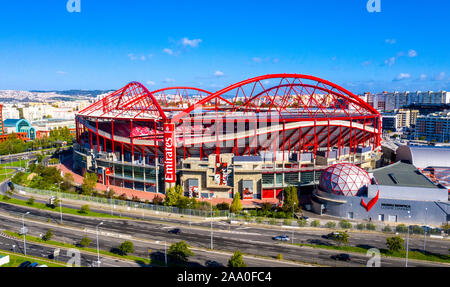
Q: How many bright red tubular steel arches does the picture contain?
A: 4